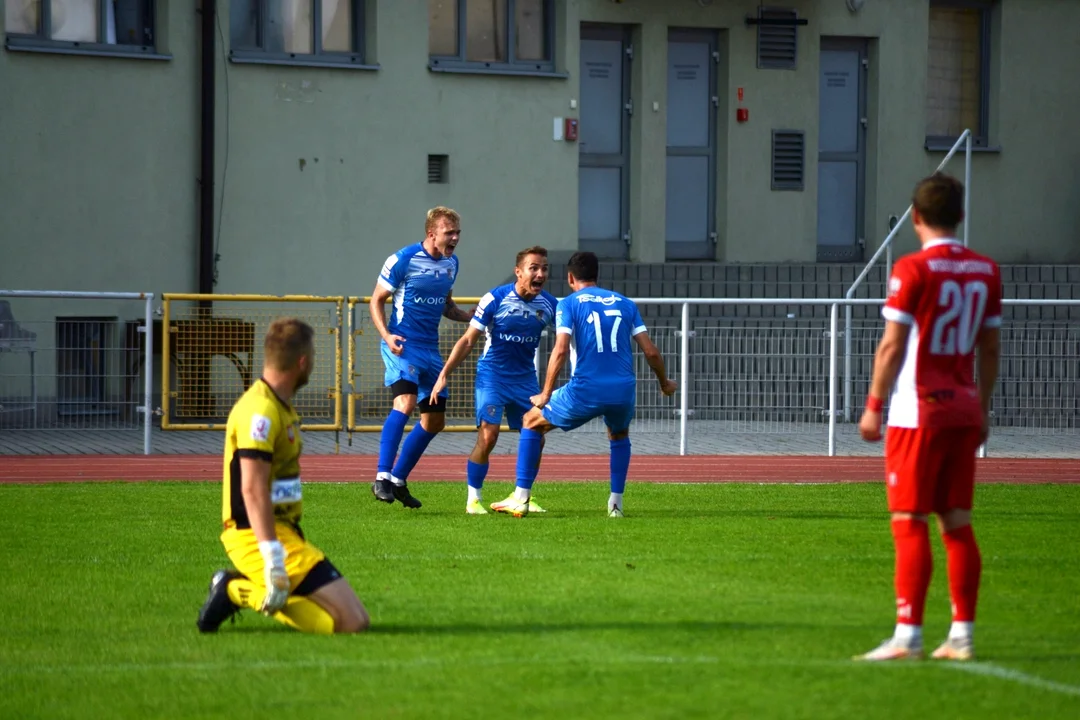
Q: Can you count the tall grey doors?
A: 3